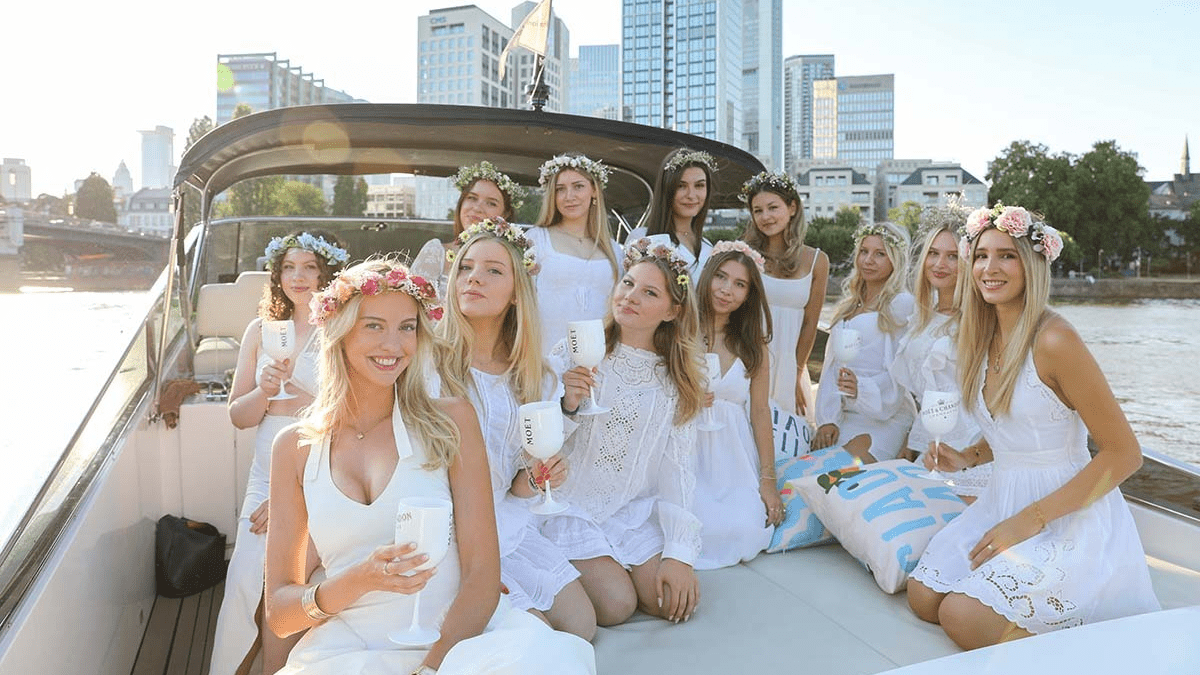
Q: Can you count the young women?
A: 12